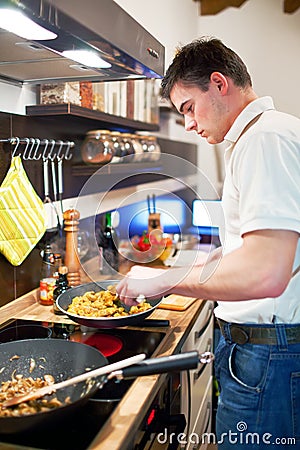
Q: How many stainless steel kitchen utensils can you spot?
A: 3